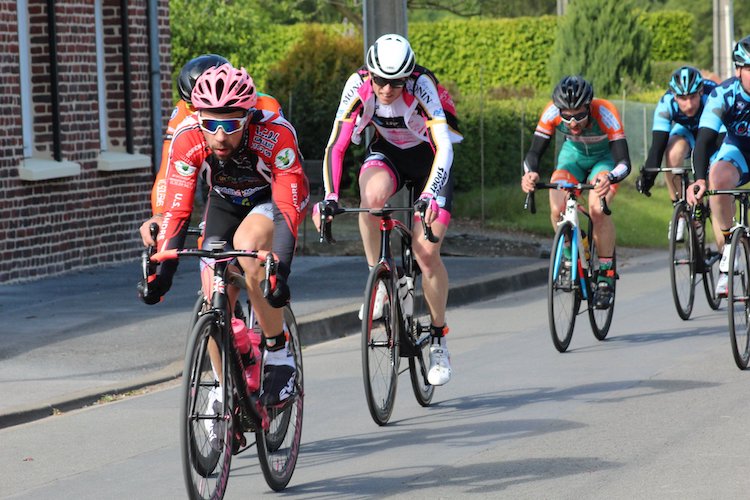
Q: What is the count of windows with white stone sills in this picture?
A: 2